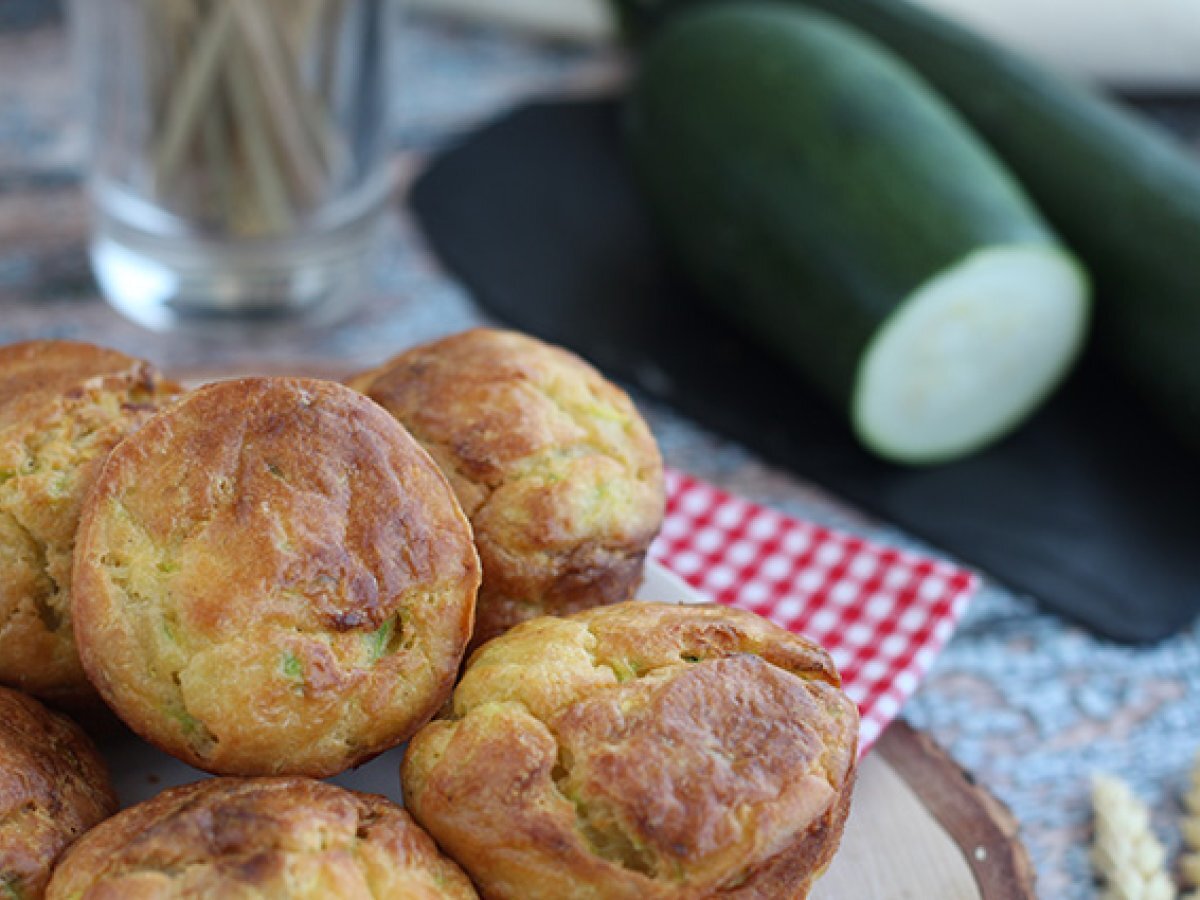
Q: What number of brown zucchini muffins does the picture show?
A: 6